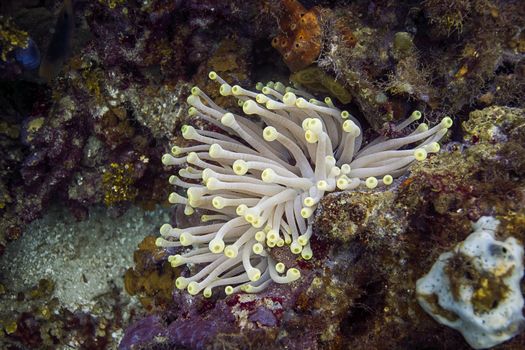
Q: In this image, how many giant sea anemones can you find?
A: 1